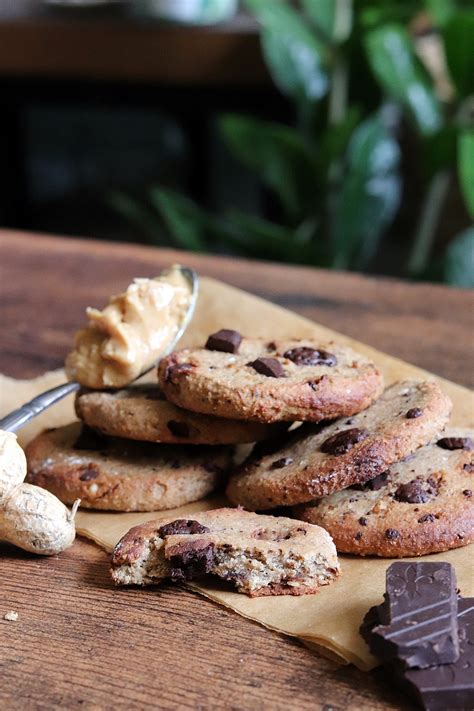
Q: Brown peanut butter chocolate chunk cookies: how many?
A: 6